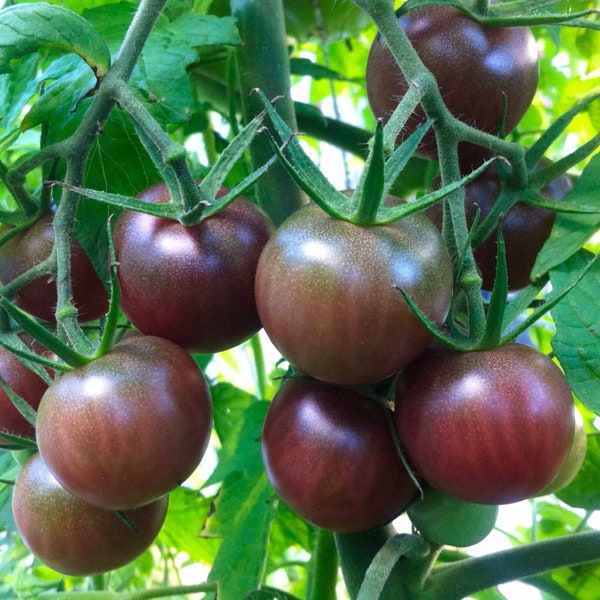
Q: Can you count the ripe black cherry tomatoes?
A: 10